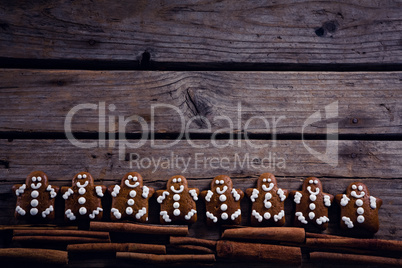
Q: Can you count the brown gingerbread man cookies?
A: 8